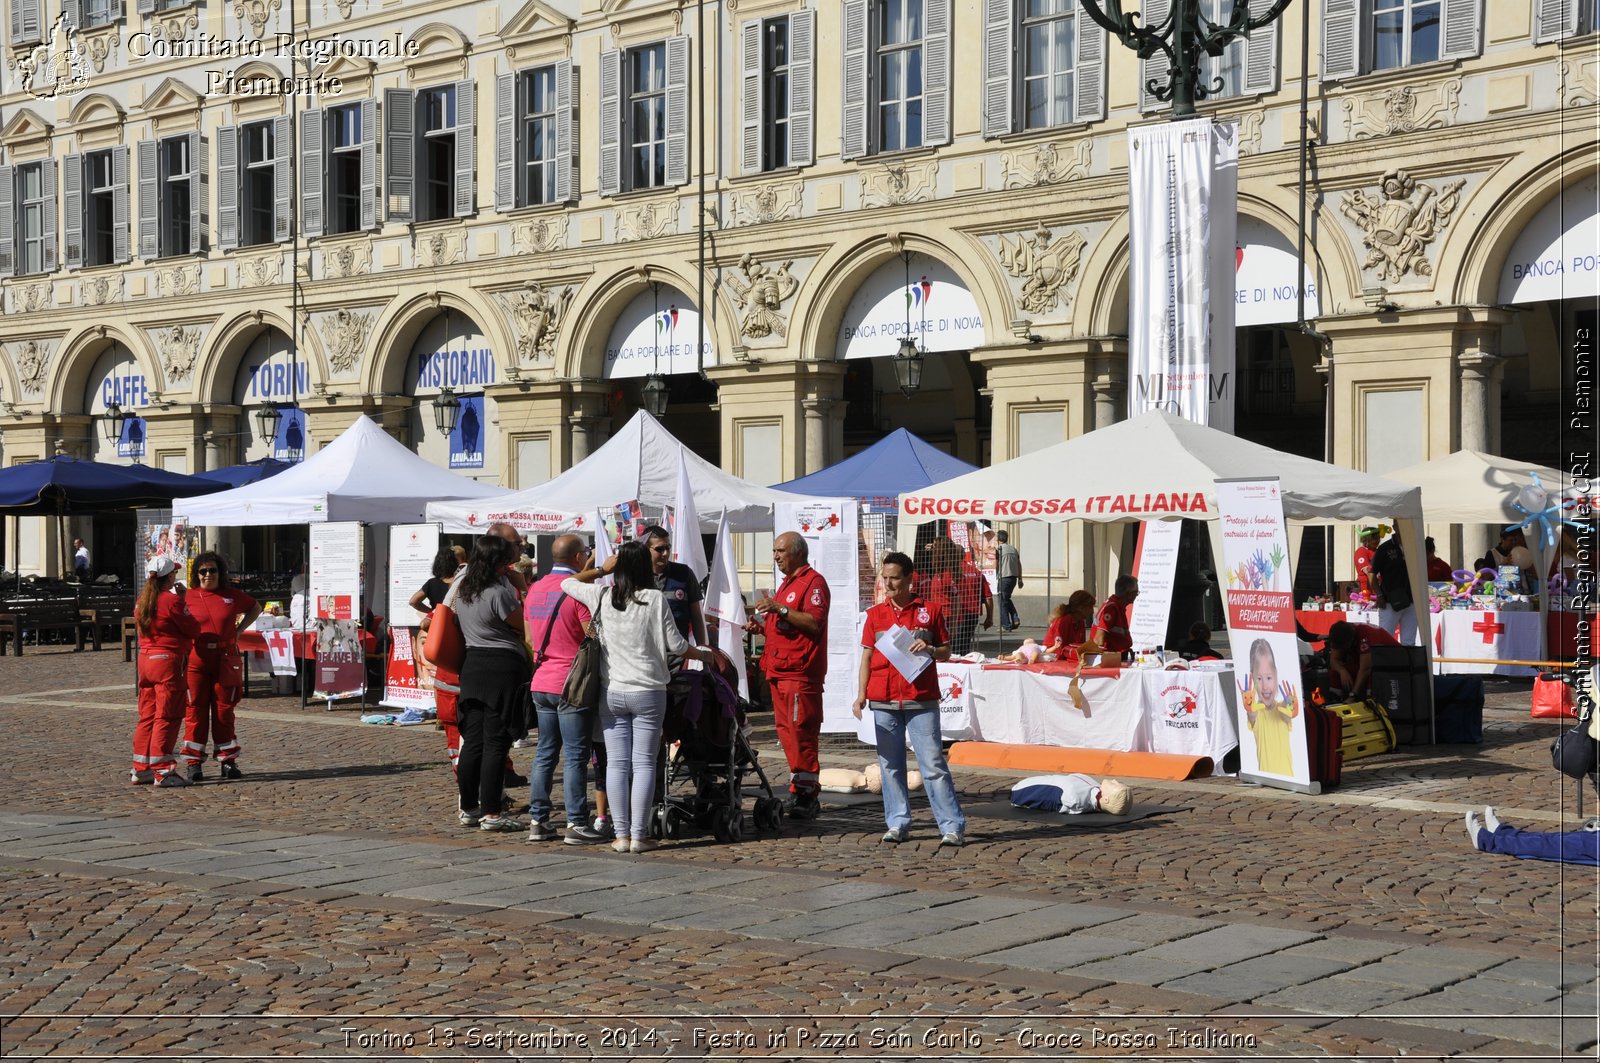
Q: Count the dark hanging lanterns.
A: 5